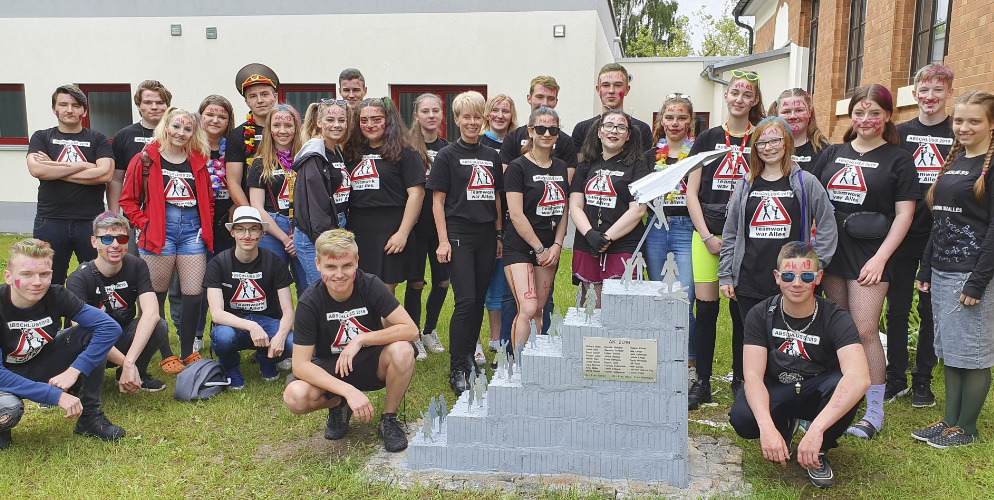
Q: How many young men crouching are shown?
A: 5